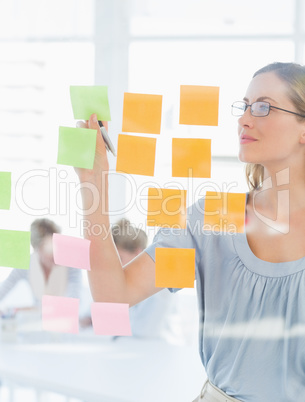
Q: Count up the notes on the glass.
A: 14